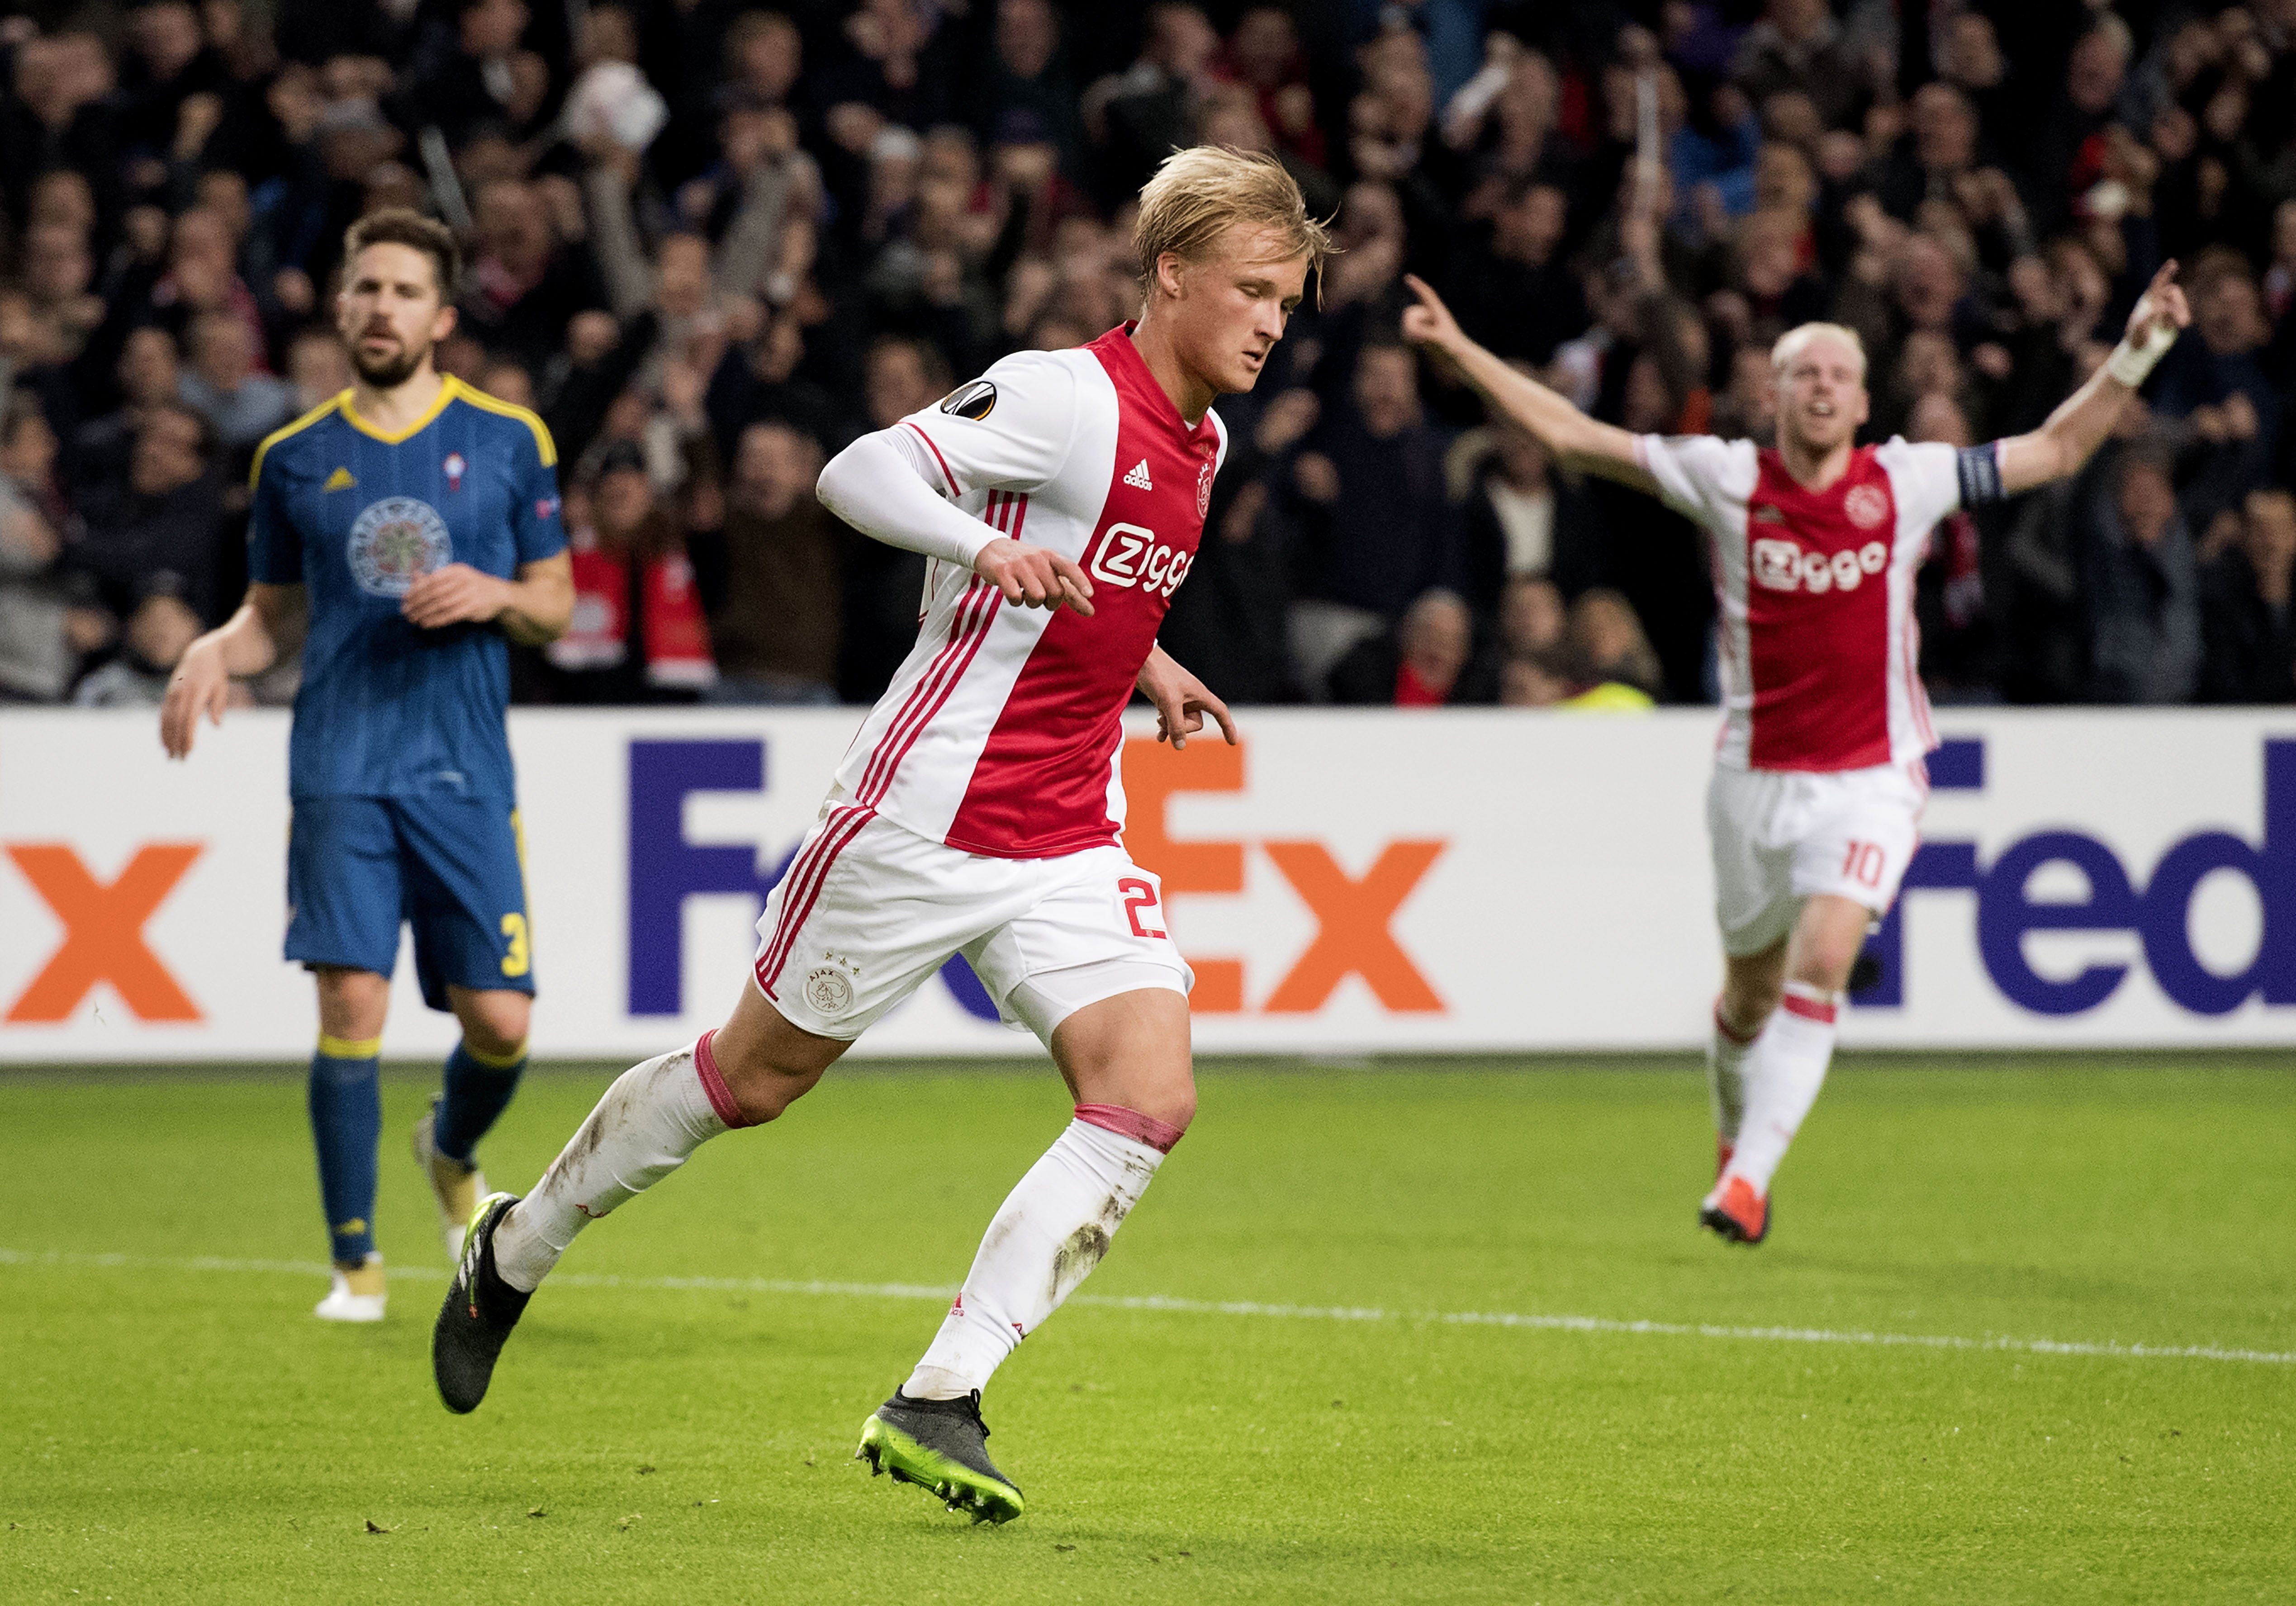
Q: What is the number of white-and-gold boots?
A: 2